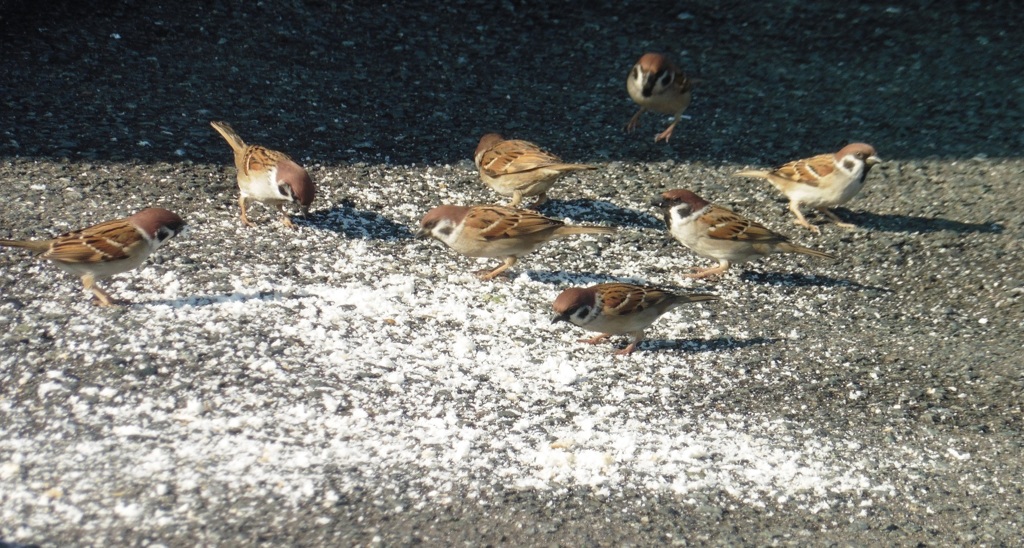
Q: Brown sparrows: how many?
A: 8